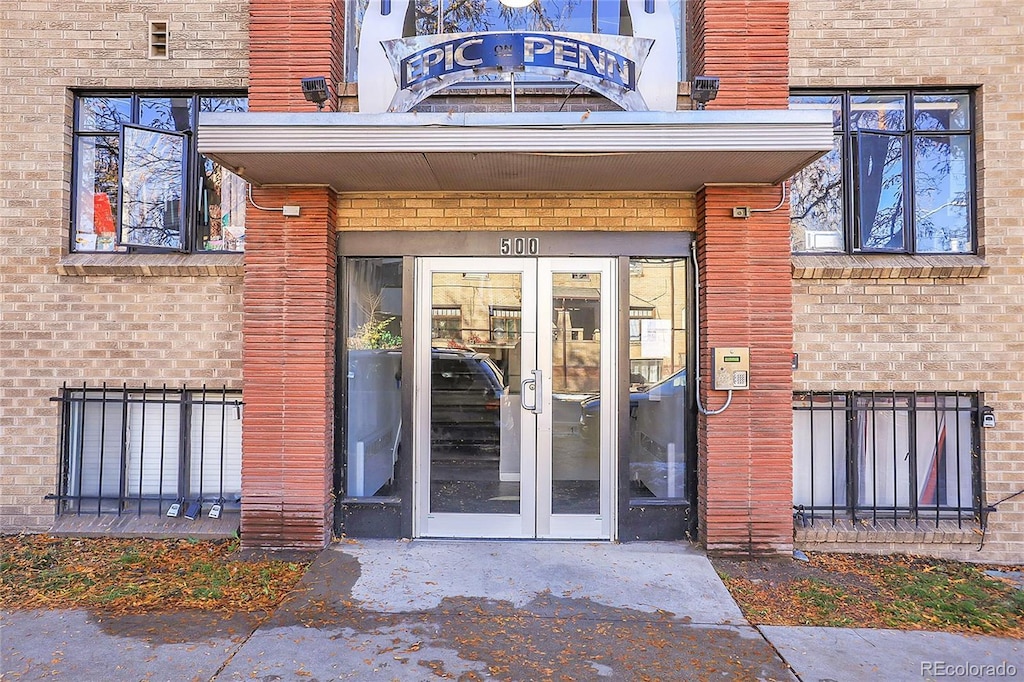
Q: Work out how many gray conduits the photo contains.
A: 3